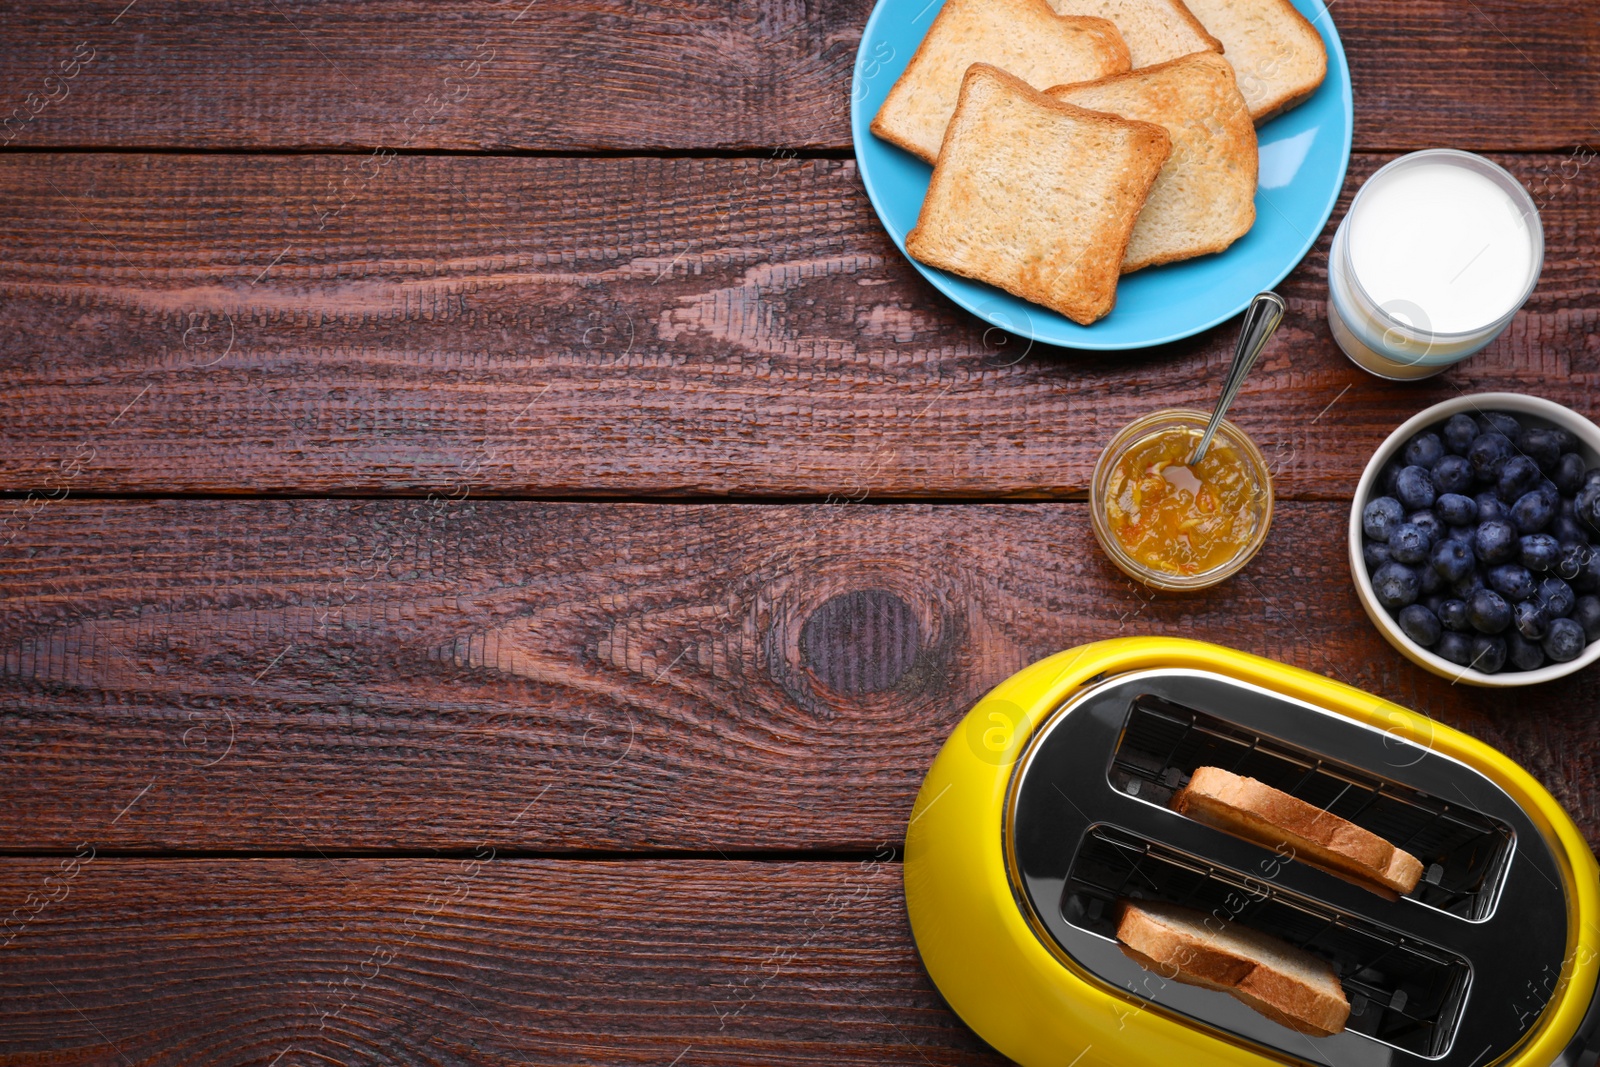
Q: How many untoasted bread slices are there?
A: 2